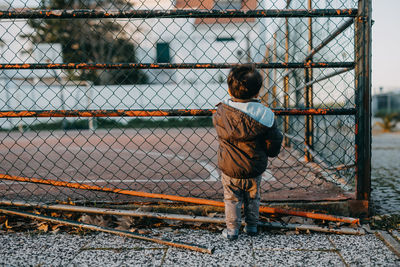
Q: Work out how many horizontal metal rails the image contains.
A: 3